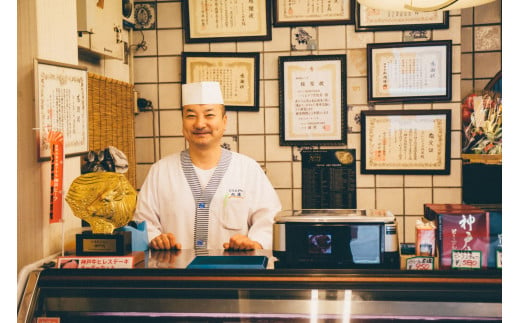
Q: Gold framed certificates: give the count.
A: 1